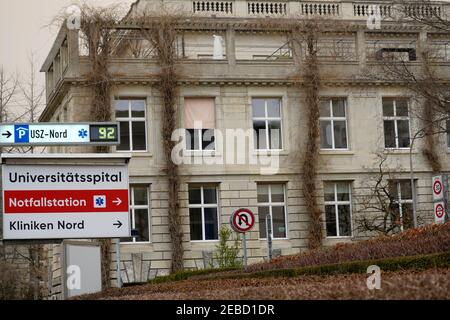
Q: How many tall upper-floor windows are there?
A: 5